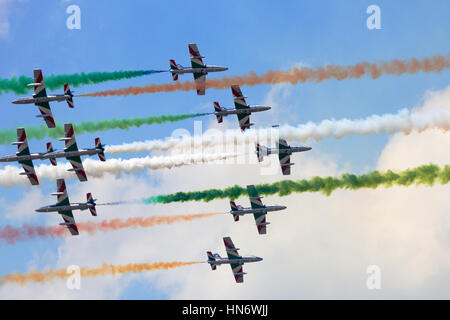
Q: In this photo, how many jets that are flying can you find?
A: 9